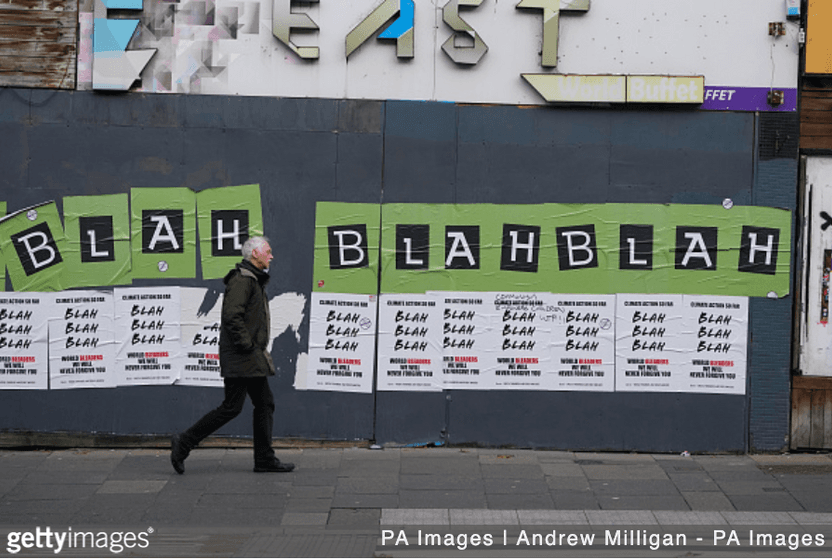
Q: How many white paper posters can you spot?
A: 11